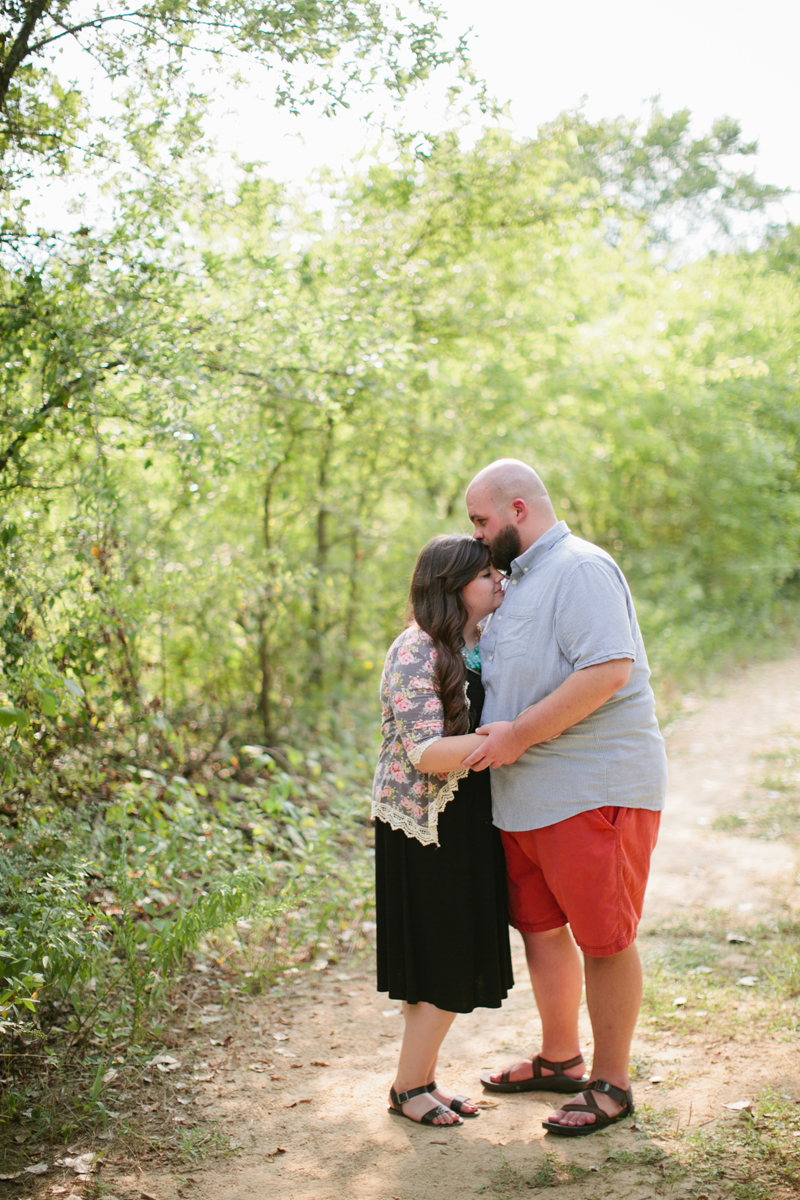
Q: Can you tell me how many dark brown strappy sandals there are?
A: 2